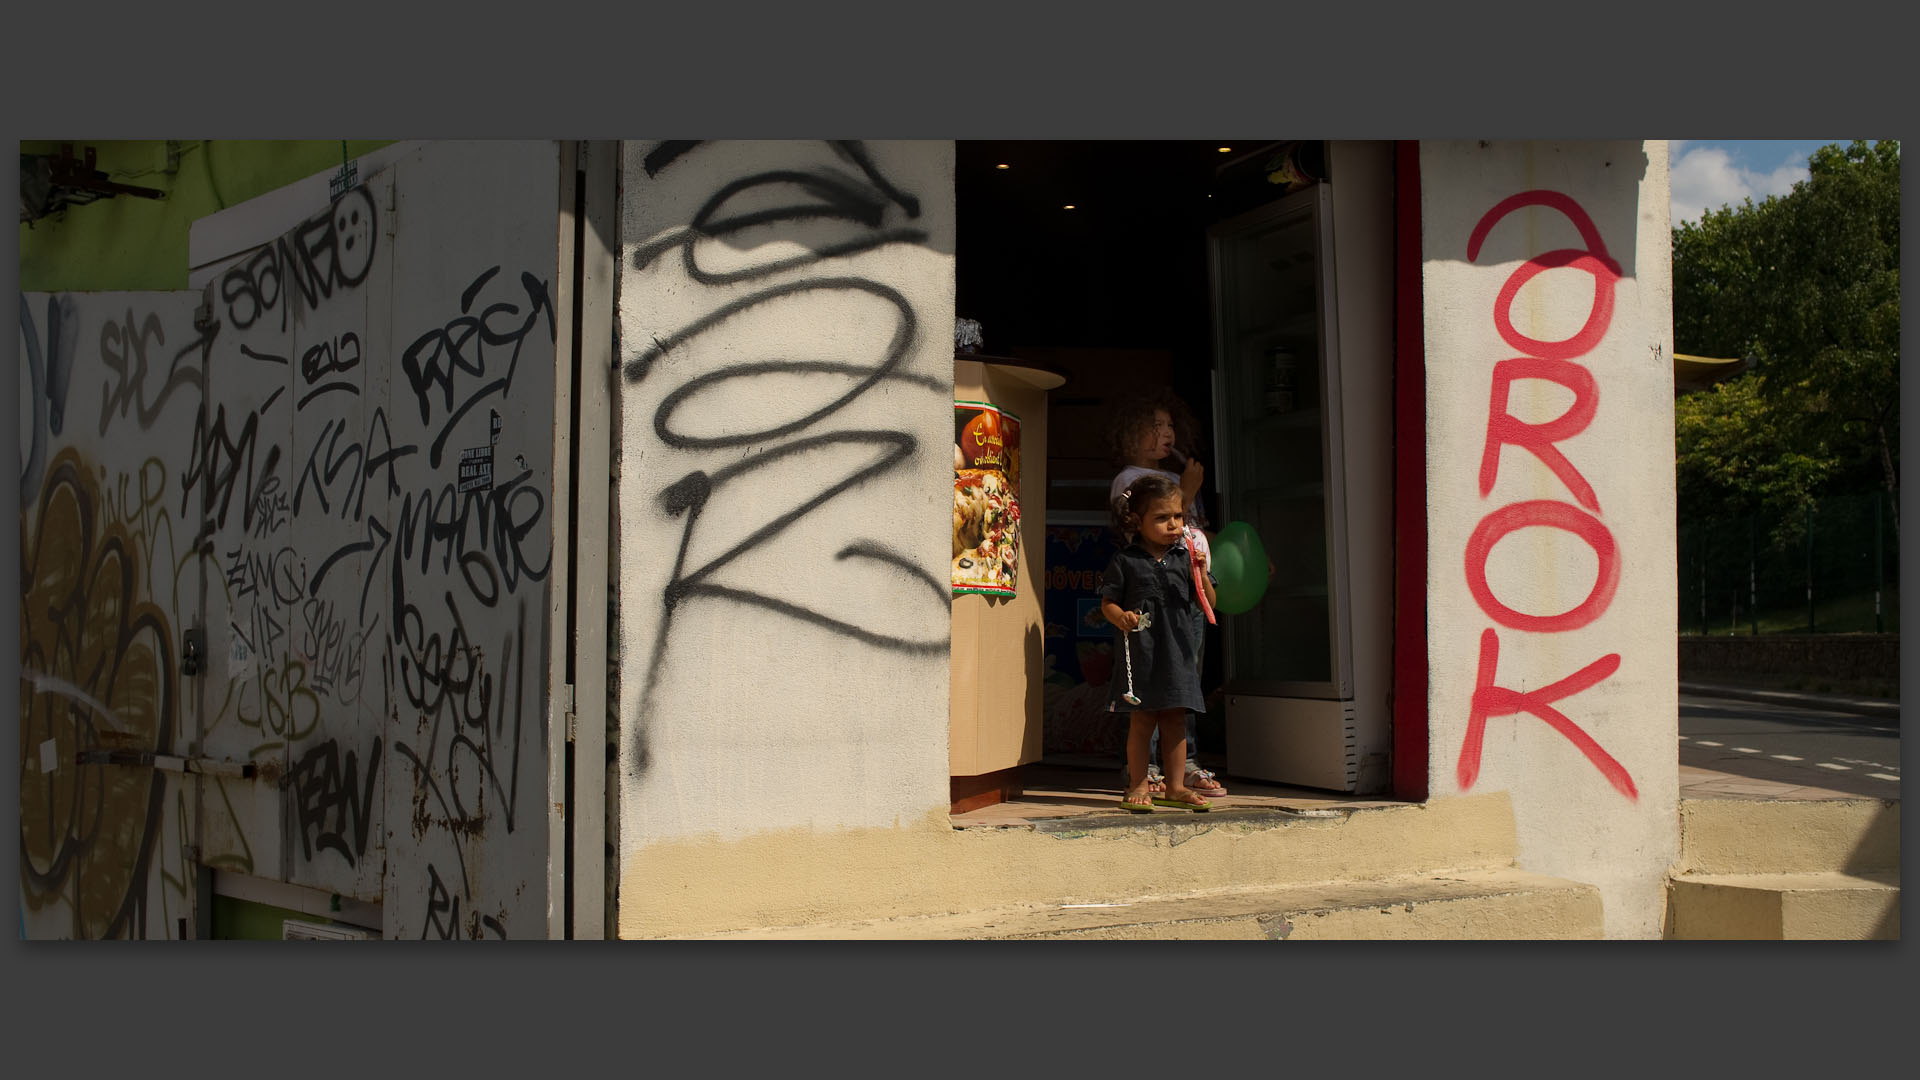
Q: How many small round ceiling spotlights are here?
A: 3